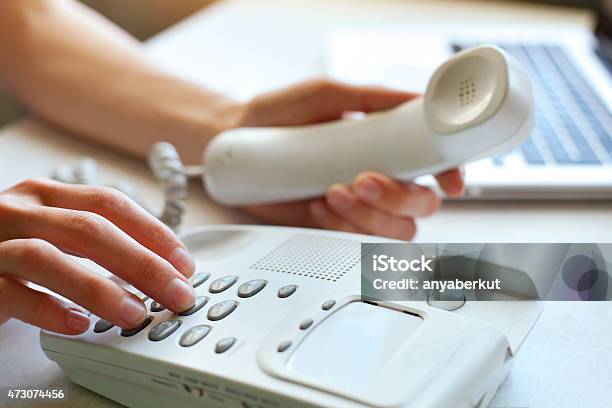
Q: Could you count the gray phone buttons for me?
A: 15